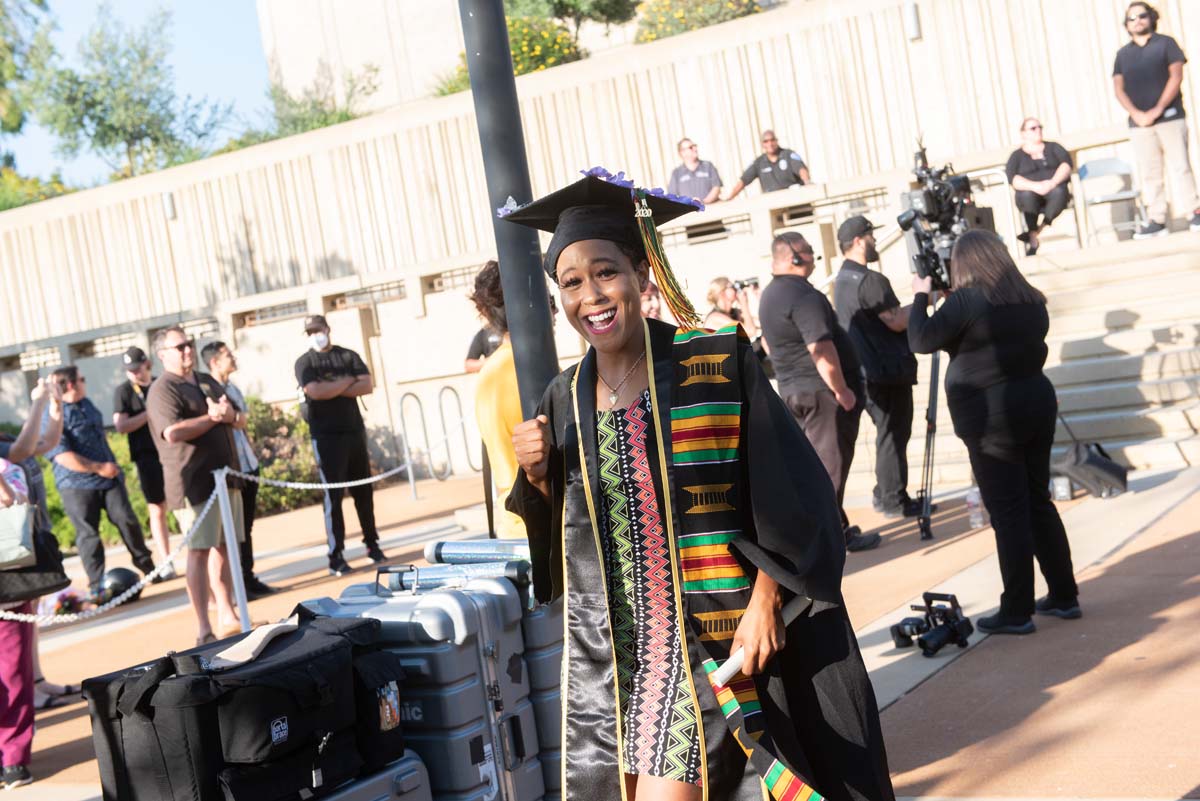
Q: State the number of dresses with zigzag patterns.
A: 1